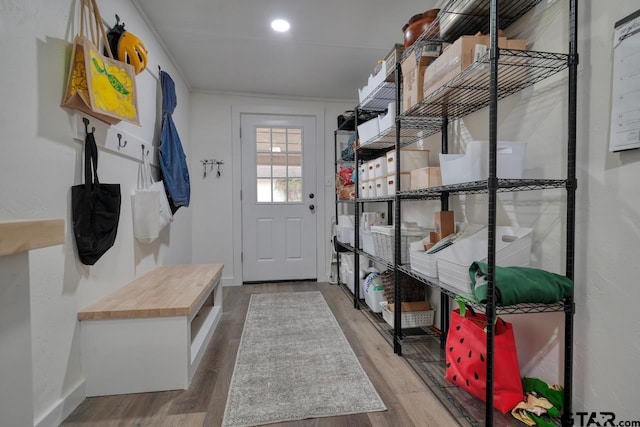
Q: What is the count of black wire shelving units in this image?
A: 3